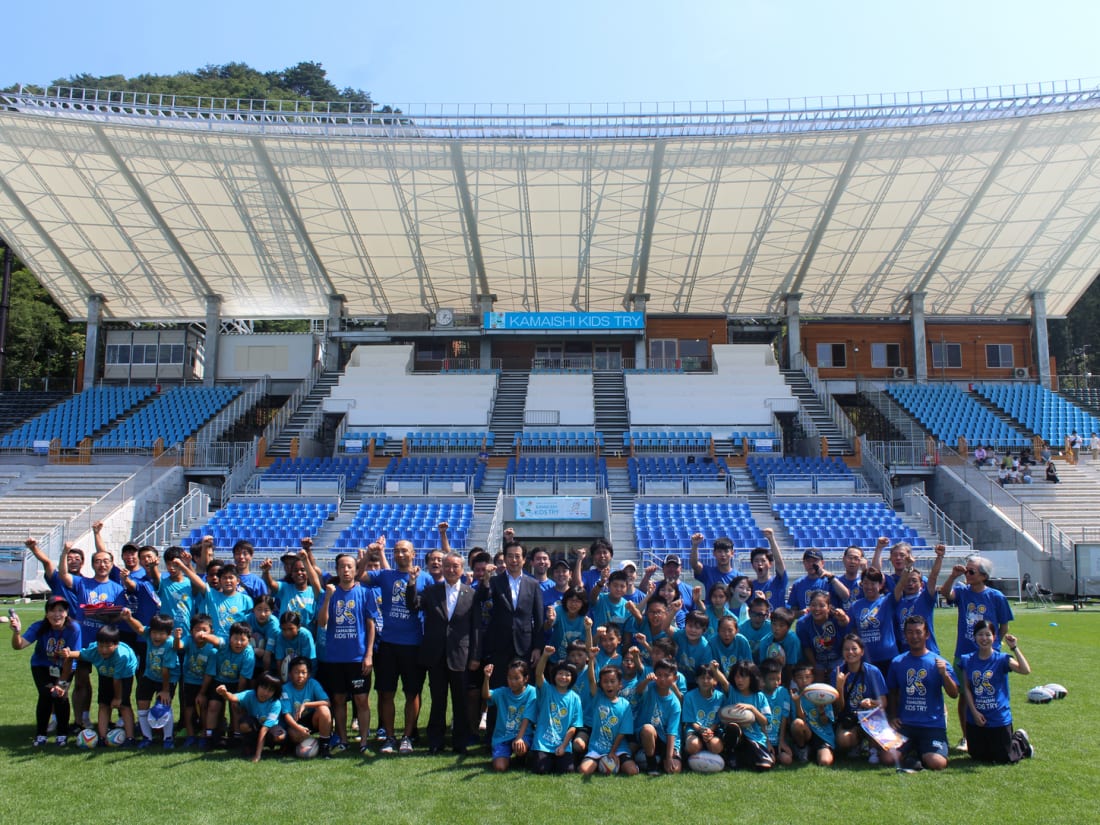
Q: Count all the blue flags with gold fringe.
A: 0